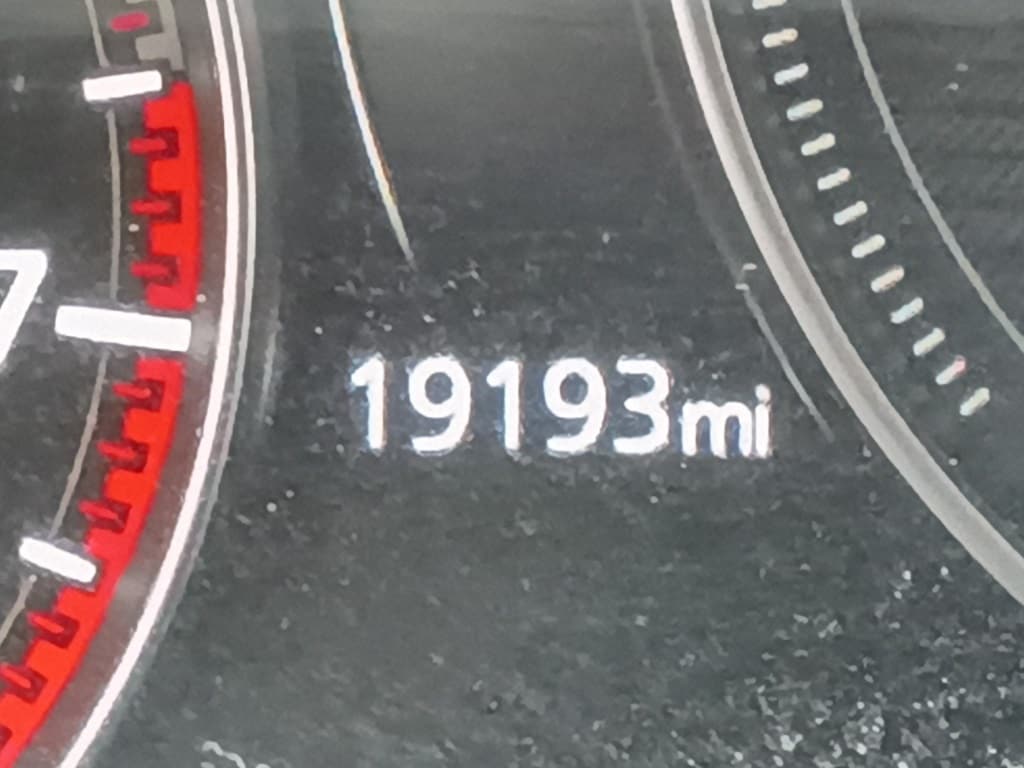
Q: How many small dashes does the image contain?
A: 13